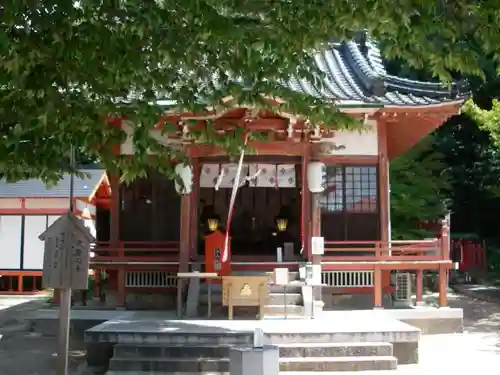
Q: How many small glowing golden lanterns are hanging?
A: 2